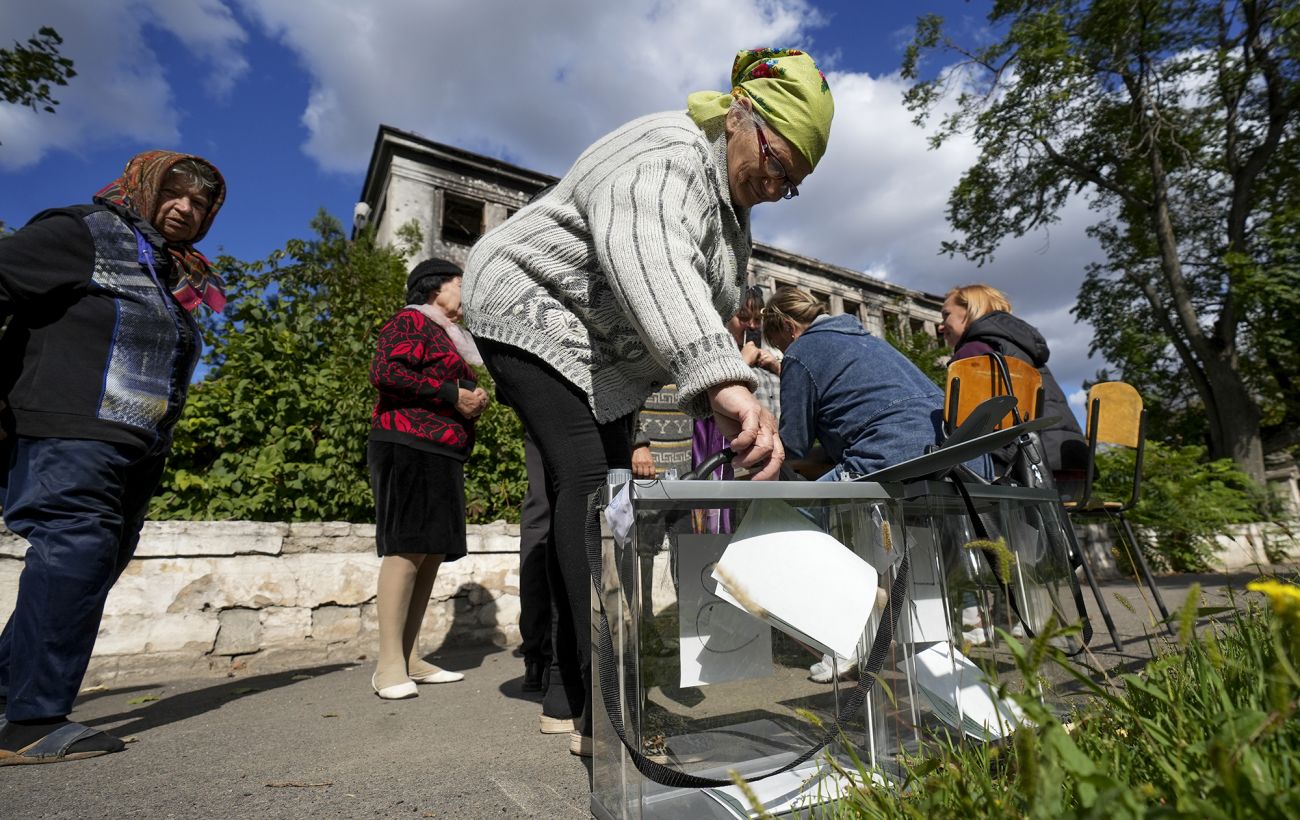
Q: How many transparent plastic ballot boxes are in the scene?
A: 2